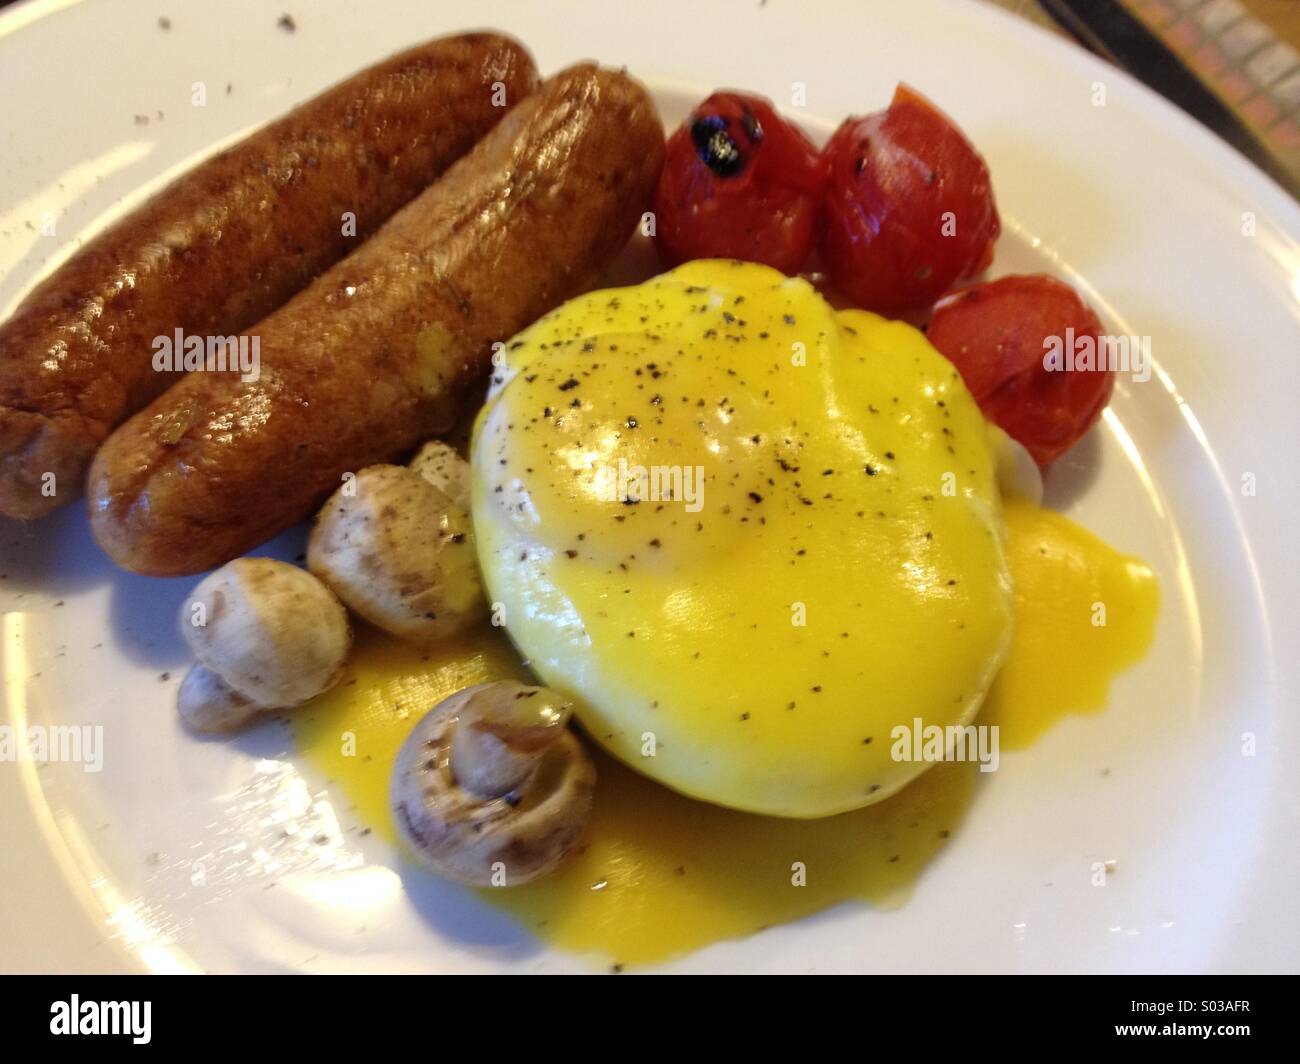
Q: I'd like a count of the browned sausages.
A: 2